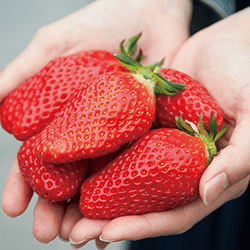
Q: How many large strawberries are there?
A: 5